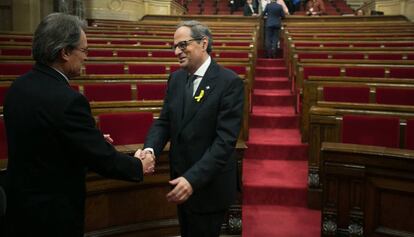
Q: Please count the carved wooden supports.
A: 4